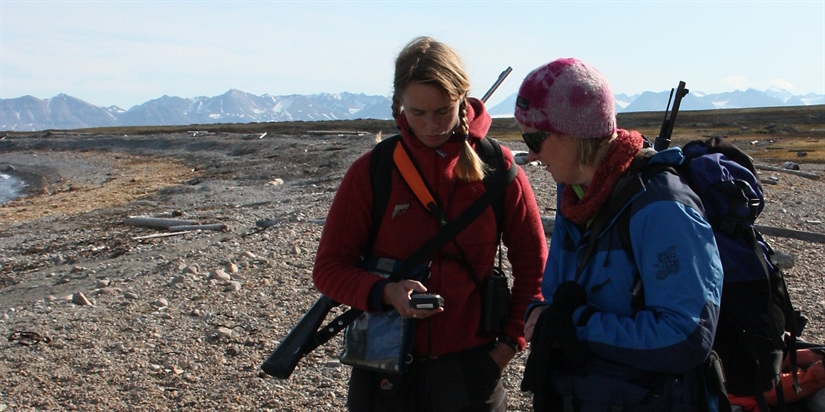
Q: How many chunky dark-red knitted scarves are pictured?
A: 1